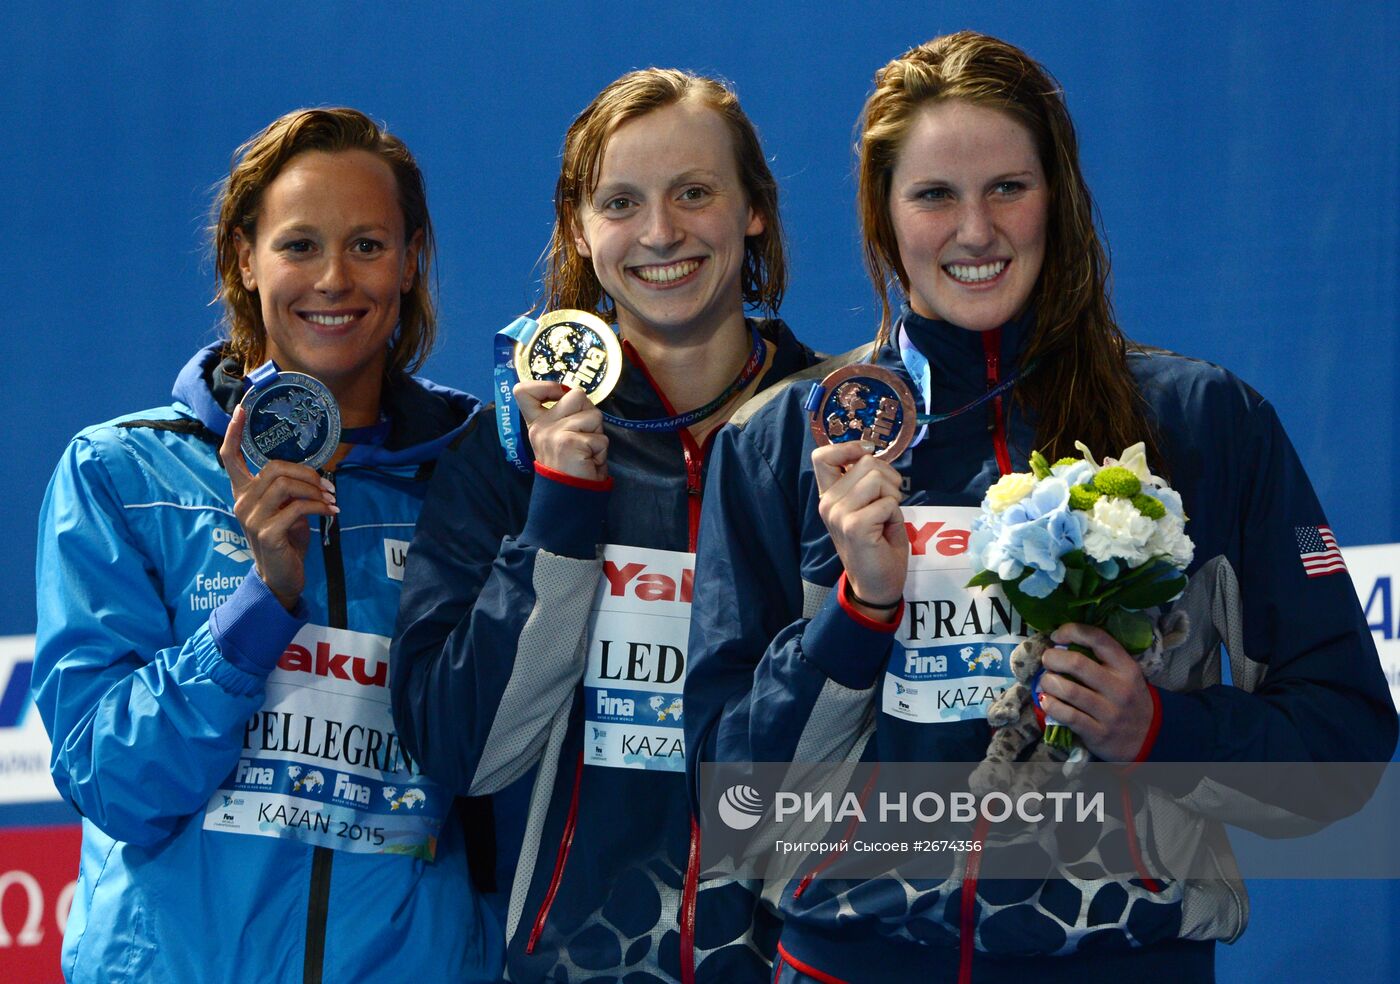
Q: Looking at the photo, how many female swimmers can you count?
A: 3